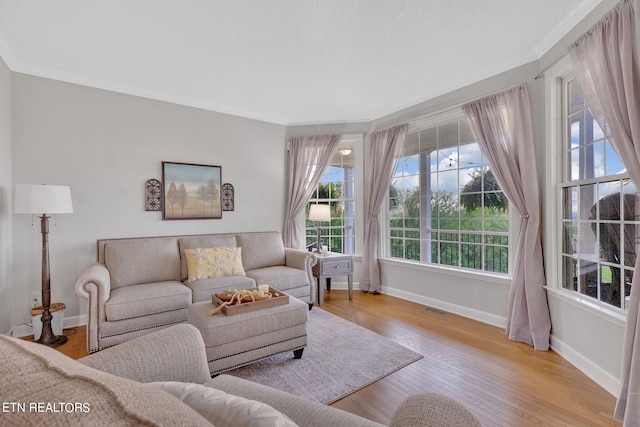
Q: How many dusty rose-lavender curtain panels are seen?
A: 4